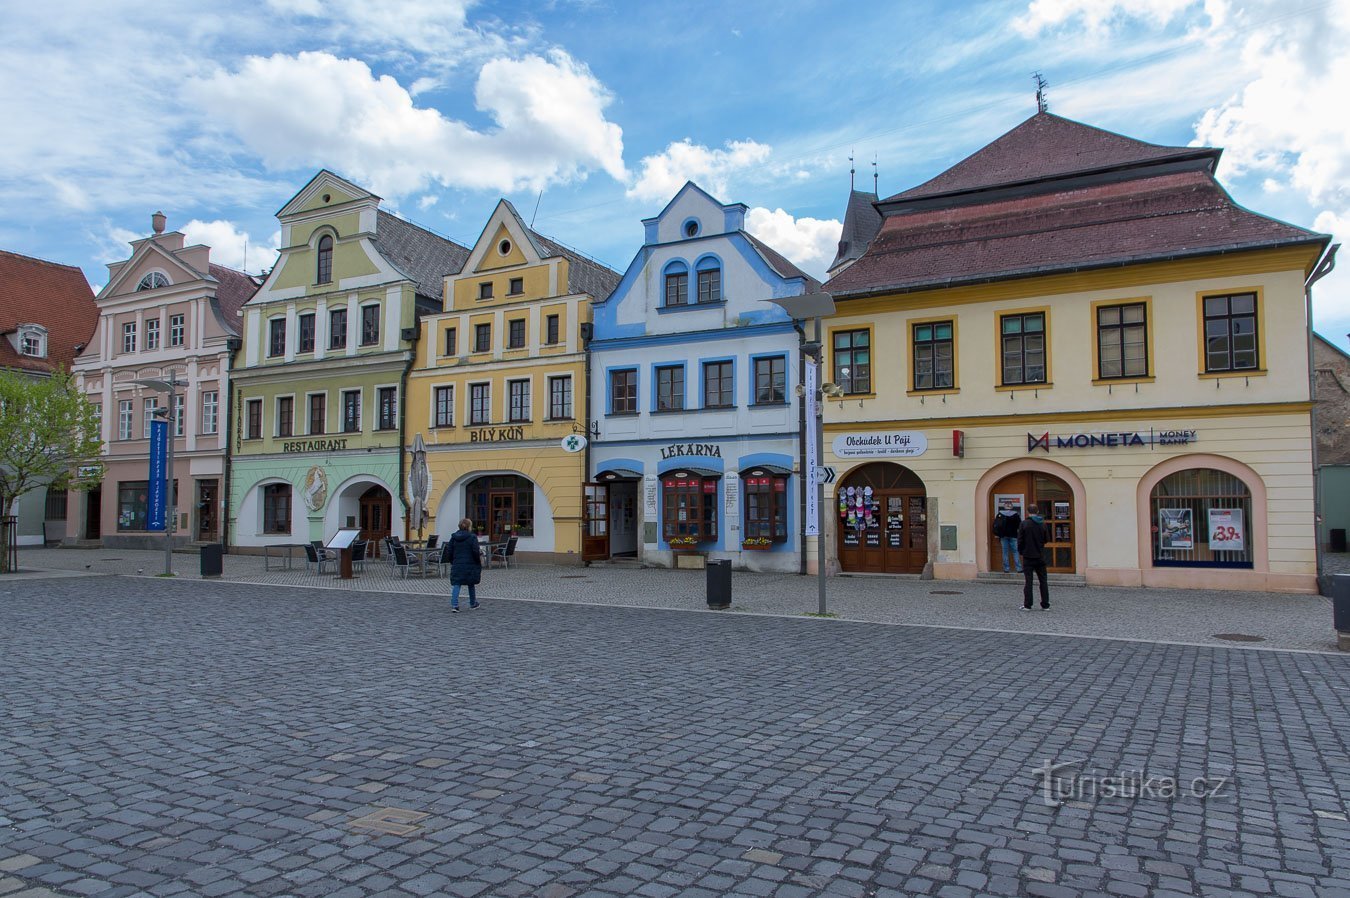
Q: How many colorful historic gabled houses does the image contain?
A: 4